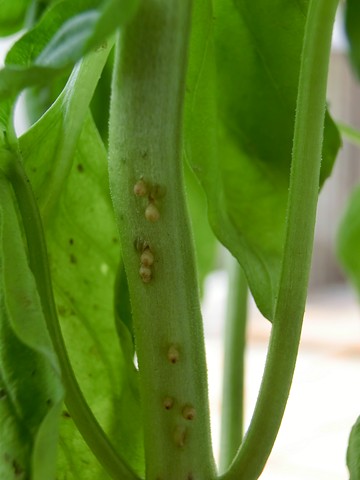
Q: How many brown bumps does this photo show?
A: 8